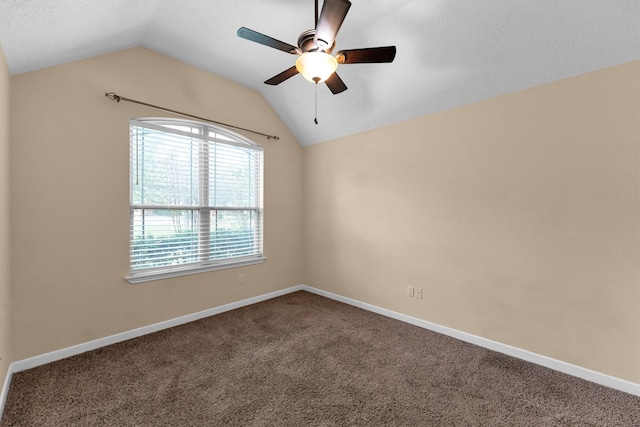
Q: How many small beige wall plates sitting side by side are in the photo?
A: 2